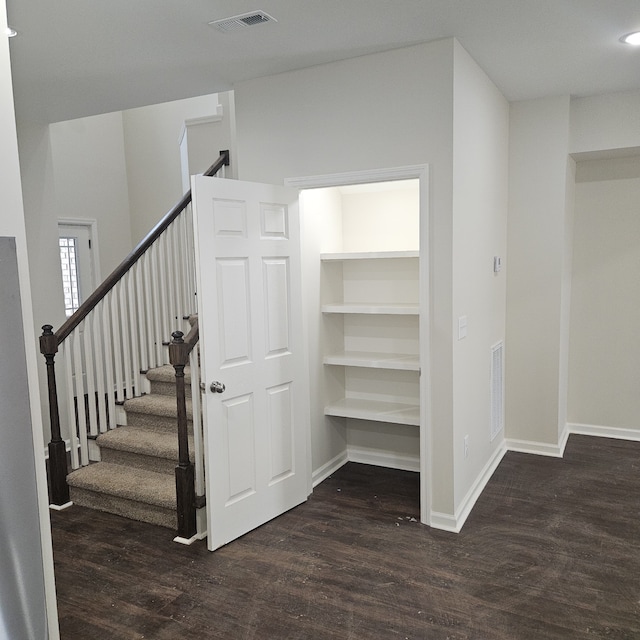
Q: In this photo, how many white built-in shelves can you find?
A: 4